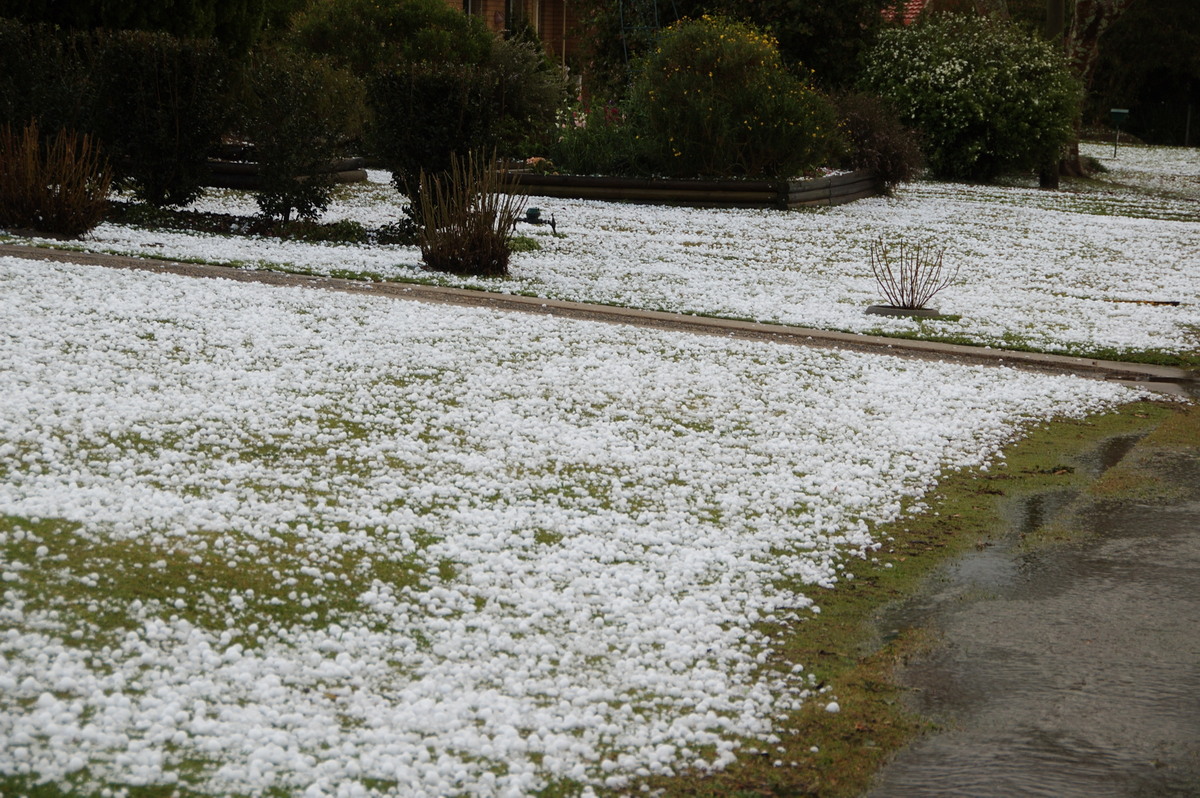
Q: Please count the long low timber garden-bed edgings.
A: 2